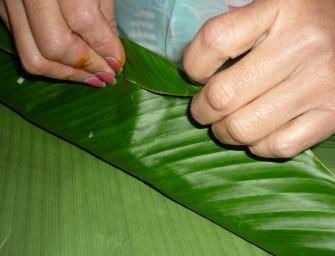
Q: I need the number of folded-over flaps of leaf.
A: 1